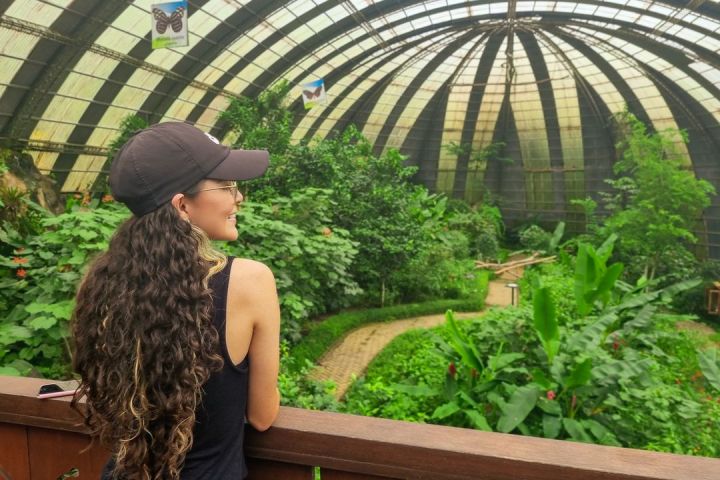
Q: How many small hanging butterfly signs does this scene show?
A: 2